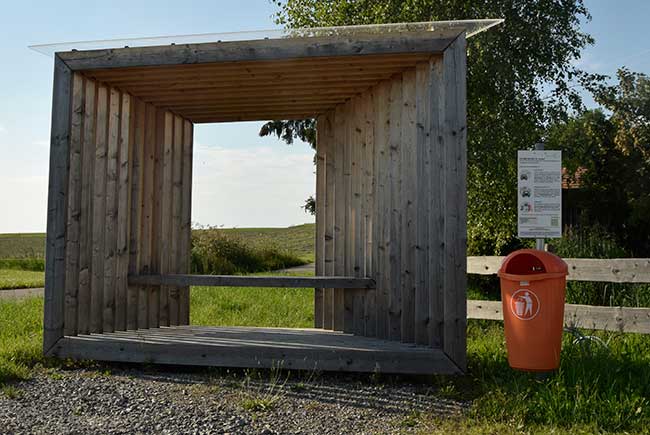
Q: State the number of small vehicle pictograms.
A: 2